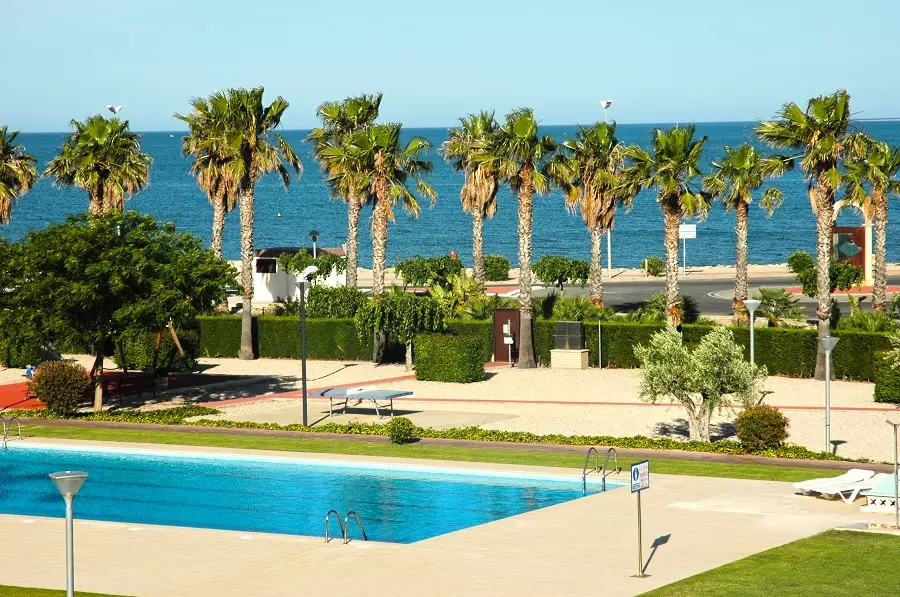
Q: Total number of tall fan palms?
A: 13